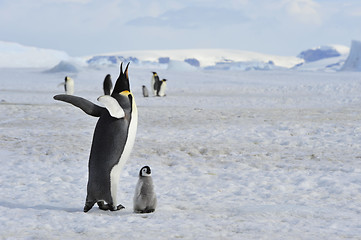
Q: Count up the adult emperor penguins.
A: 5